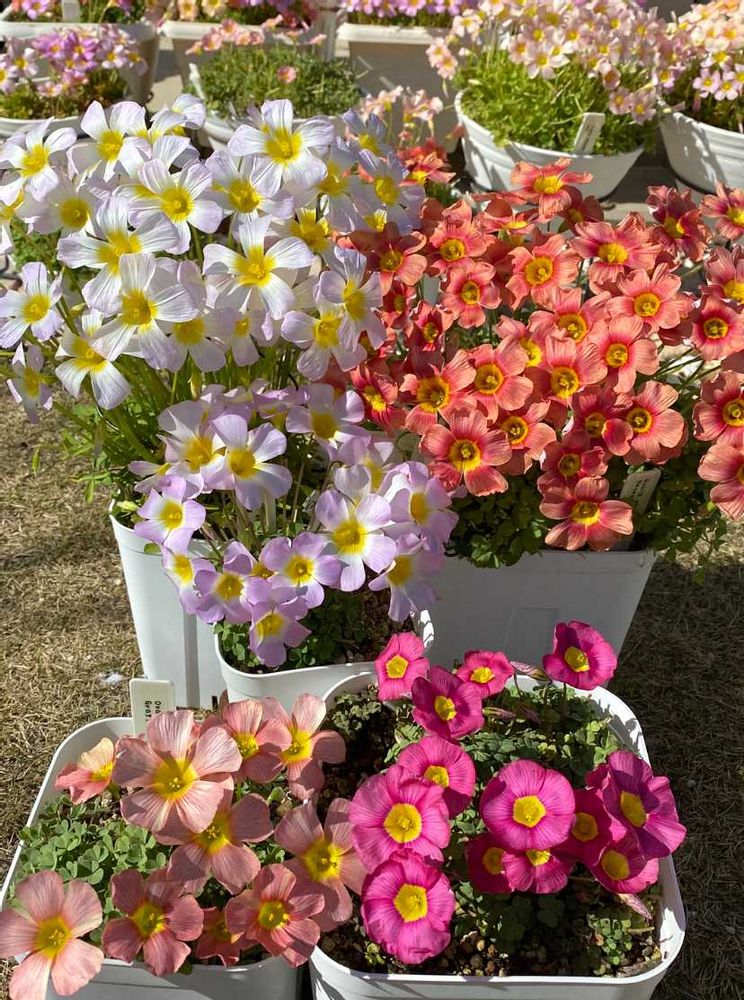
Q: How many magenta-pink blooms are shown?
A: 13